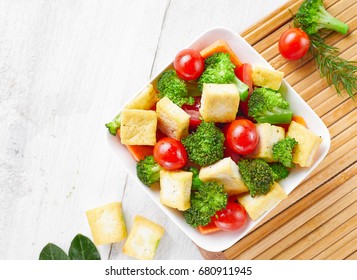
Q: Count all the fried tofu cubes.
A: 12